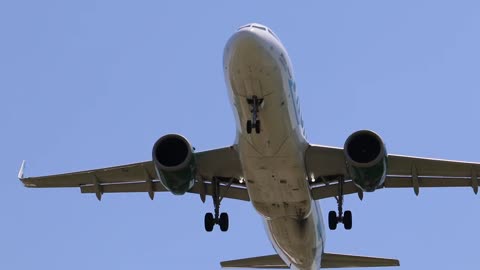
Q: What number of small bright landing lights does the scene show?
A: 2